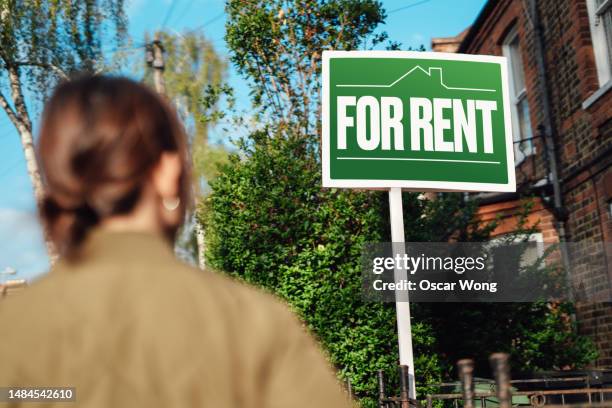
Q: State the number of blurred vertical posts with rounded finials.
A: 2